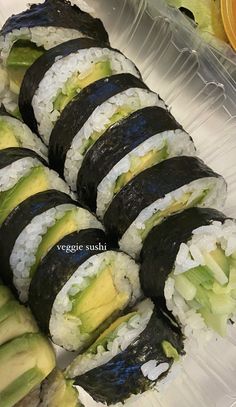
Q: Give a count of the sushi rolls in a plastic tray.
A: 11